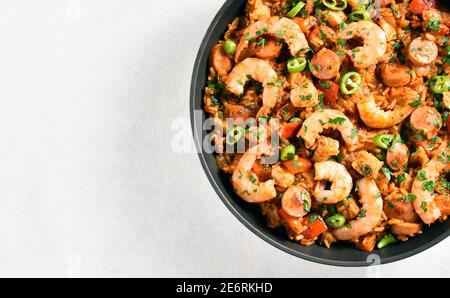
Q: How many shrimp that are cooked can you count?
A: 9